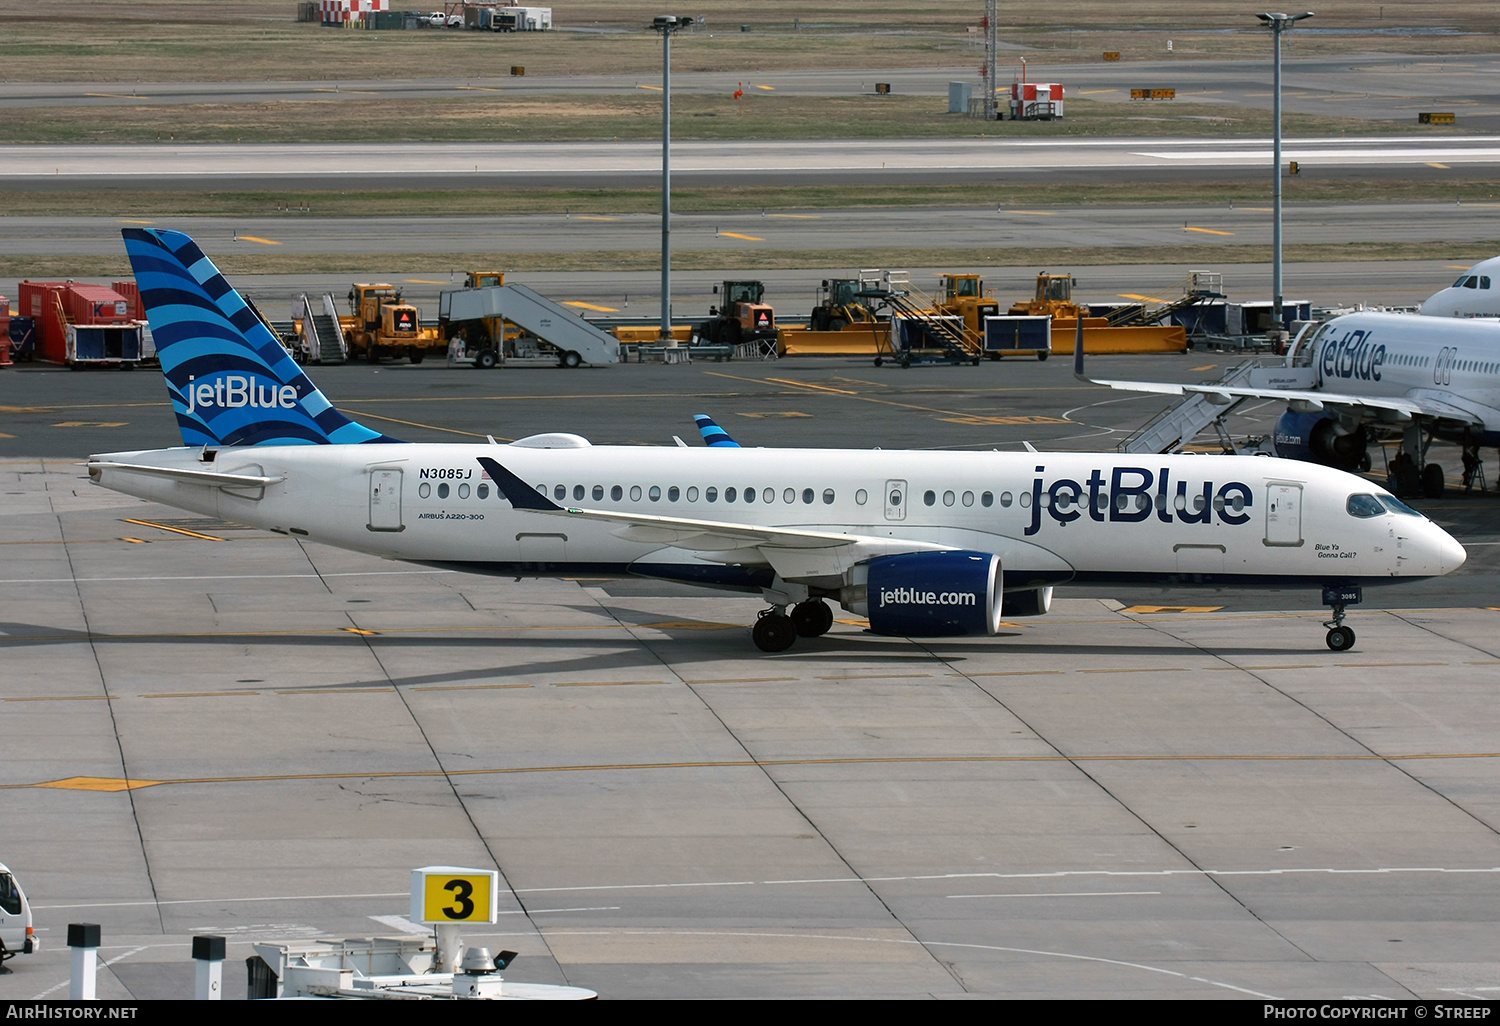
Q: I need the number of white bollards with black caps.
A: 2